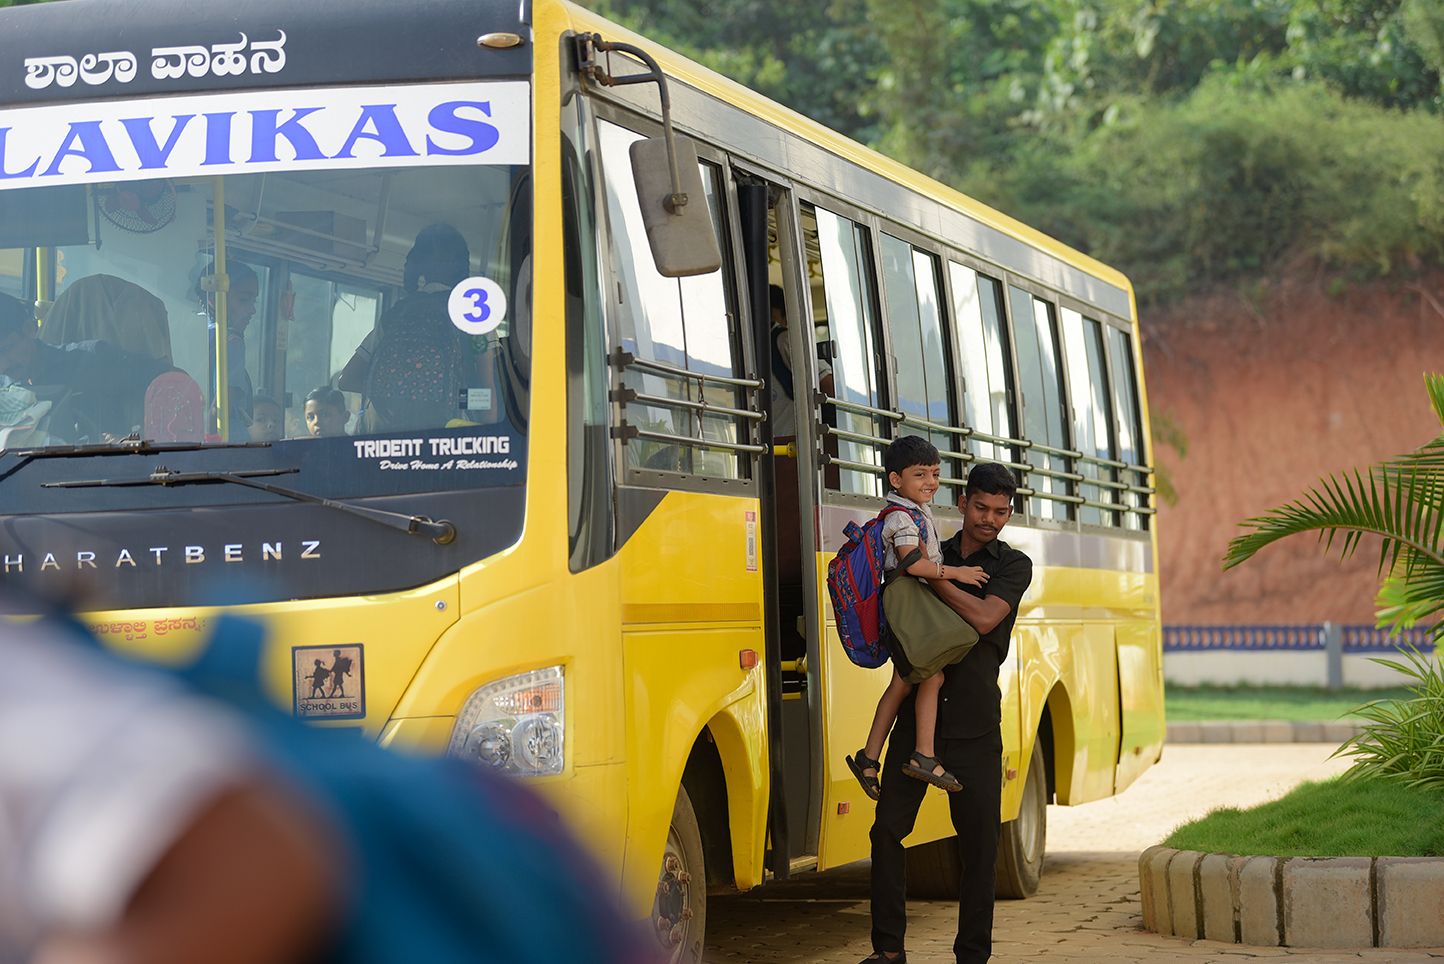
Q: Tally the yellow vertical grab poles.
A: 2